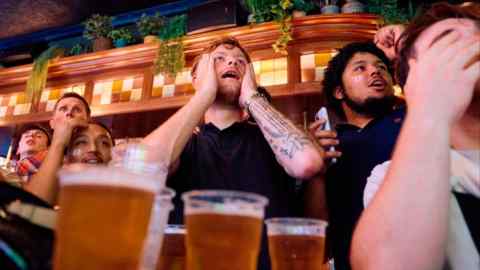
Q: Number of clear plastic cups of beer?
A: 3